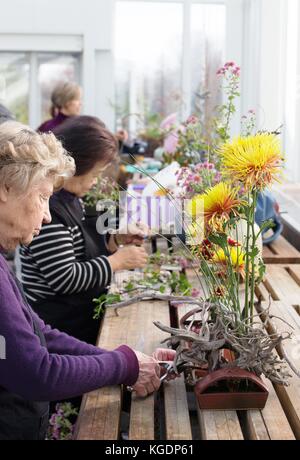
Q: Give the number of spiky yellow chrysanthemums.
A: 3